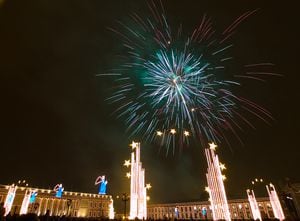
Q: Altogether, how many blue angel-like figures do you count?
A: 3